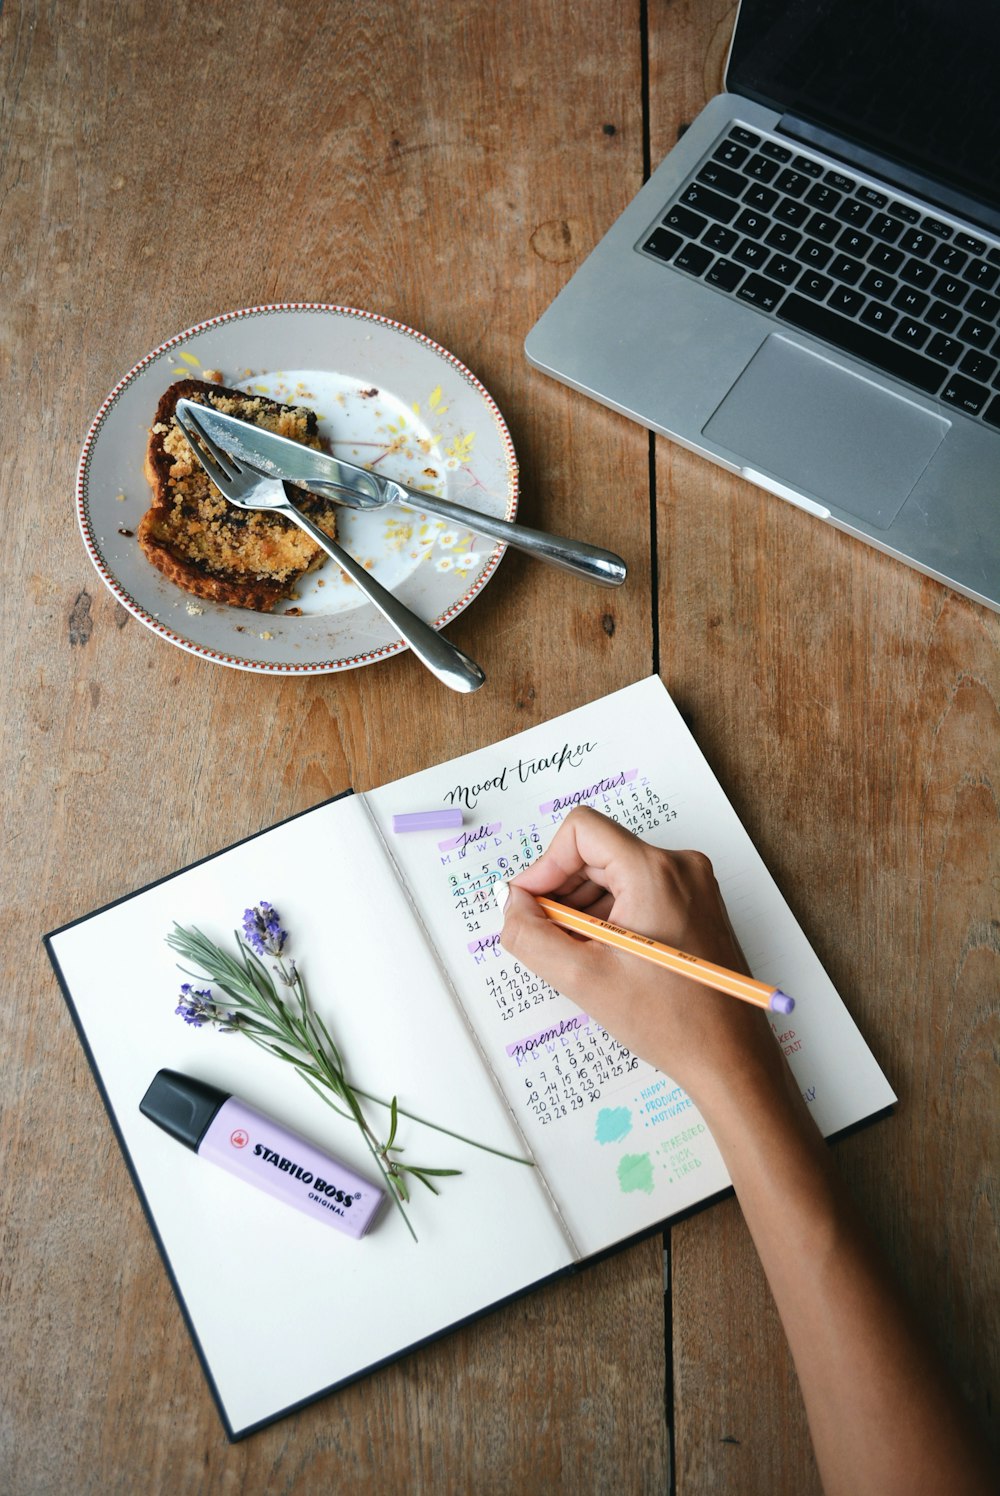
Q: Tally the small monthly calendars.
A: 4